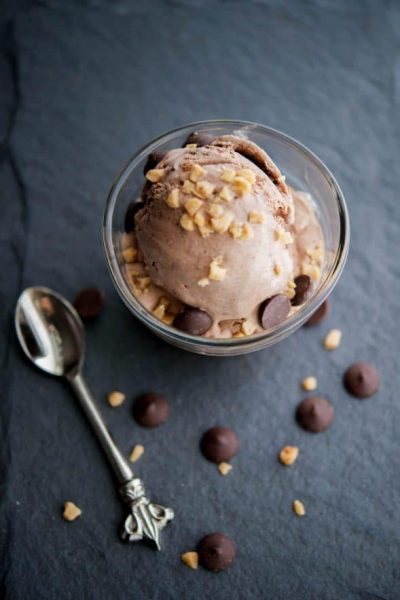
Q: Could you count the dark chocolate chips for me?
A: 13